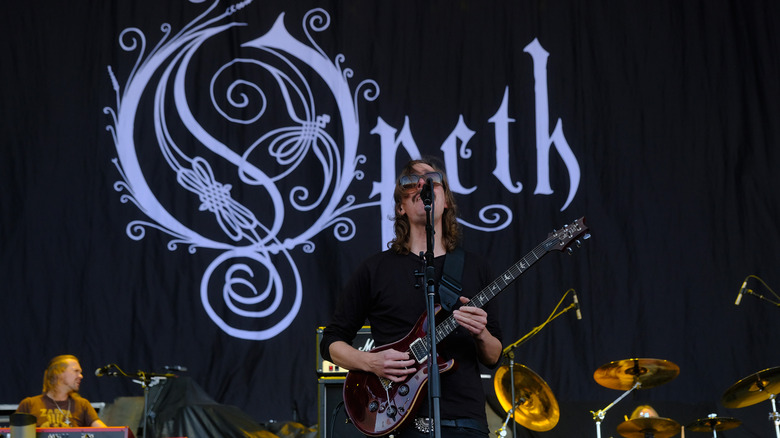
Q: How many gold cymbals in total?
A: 5